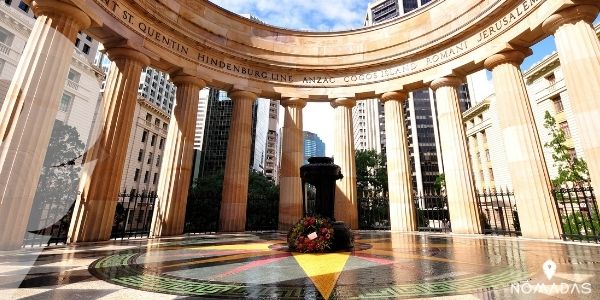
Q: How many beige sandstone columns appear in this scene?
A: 10